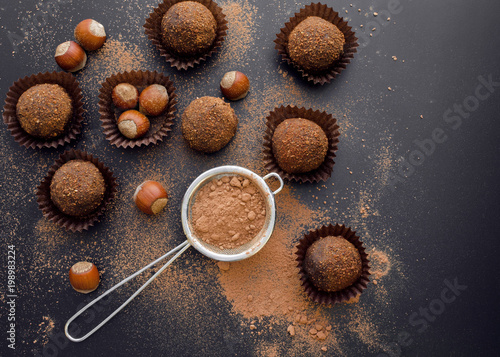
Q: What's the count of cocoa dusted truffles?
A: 7